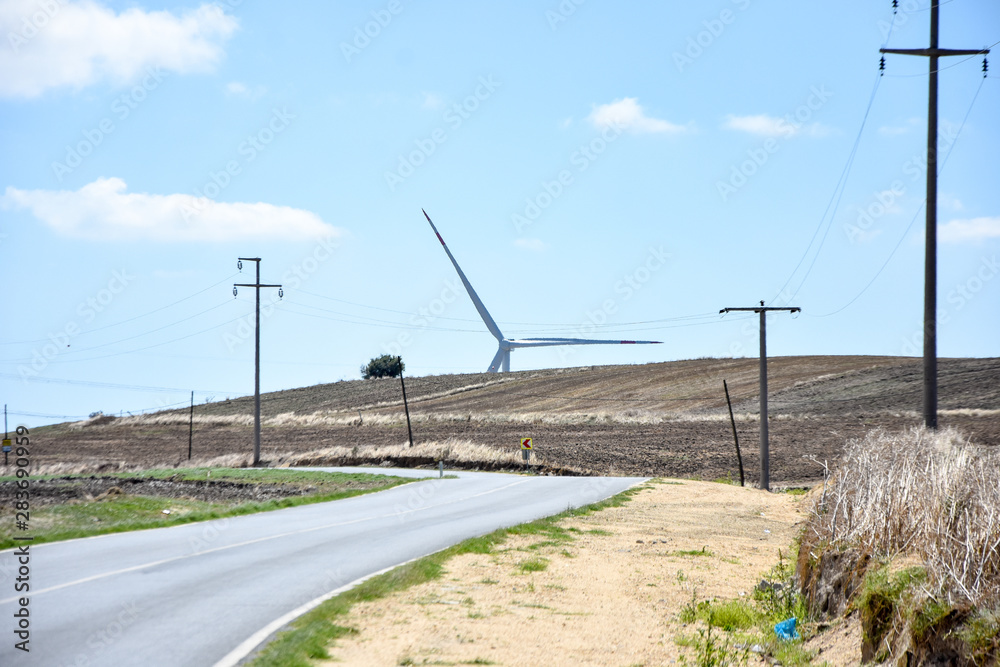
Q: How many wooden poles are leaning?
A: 2